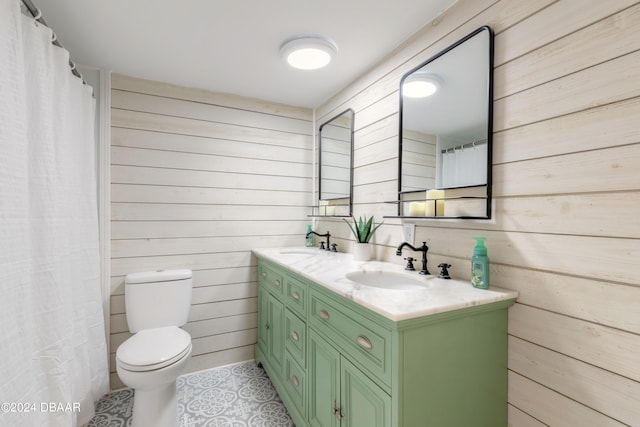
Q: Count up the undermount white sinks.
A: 2